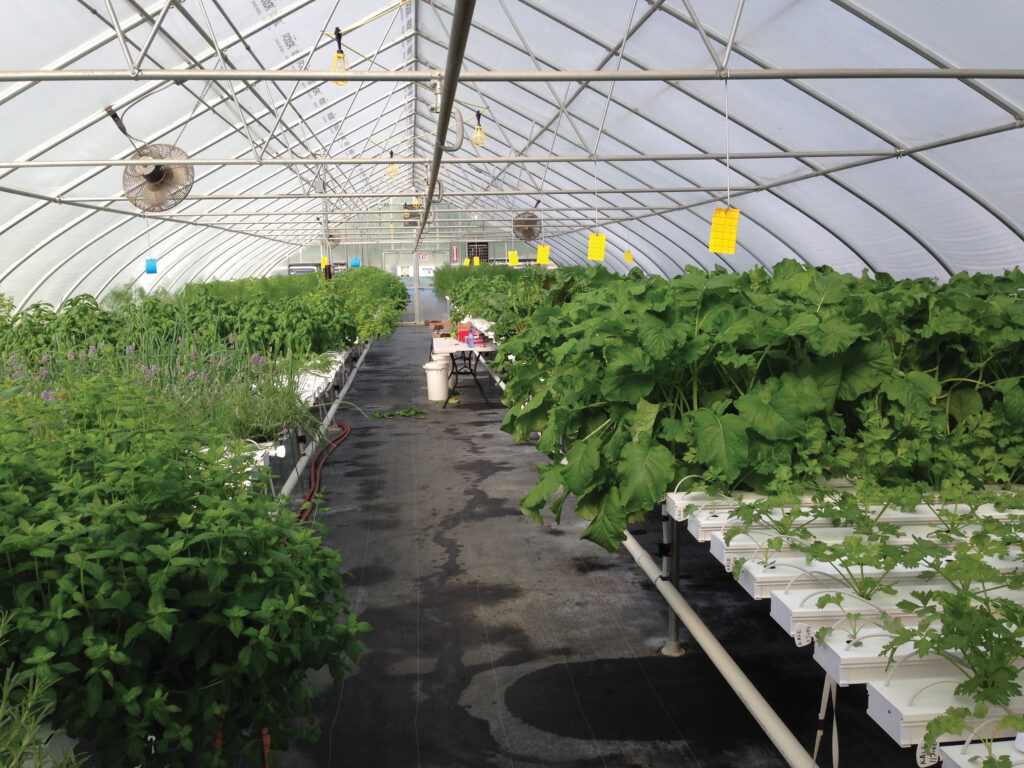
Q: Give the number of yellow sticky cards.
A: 8